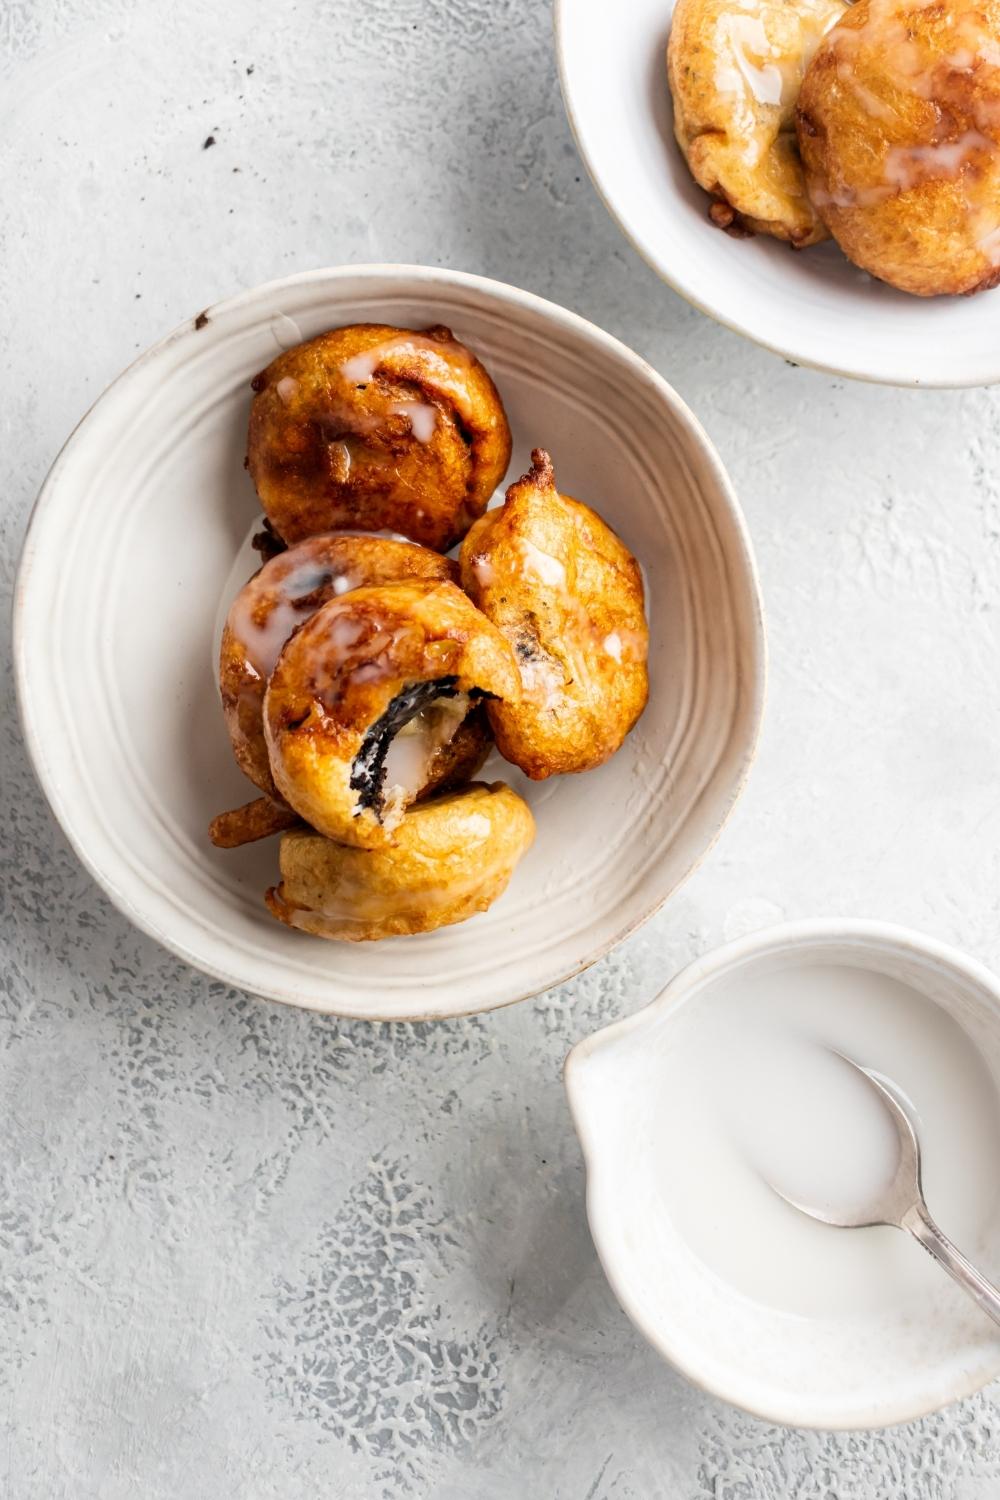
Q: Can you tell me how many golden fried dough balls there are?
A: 7